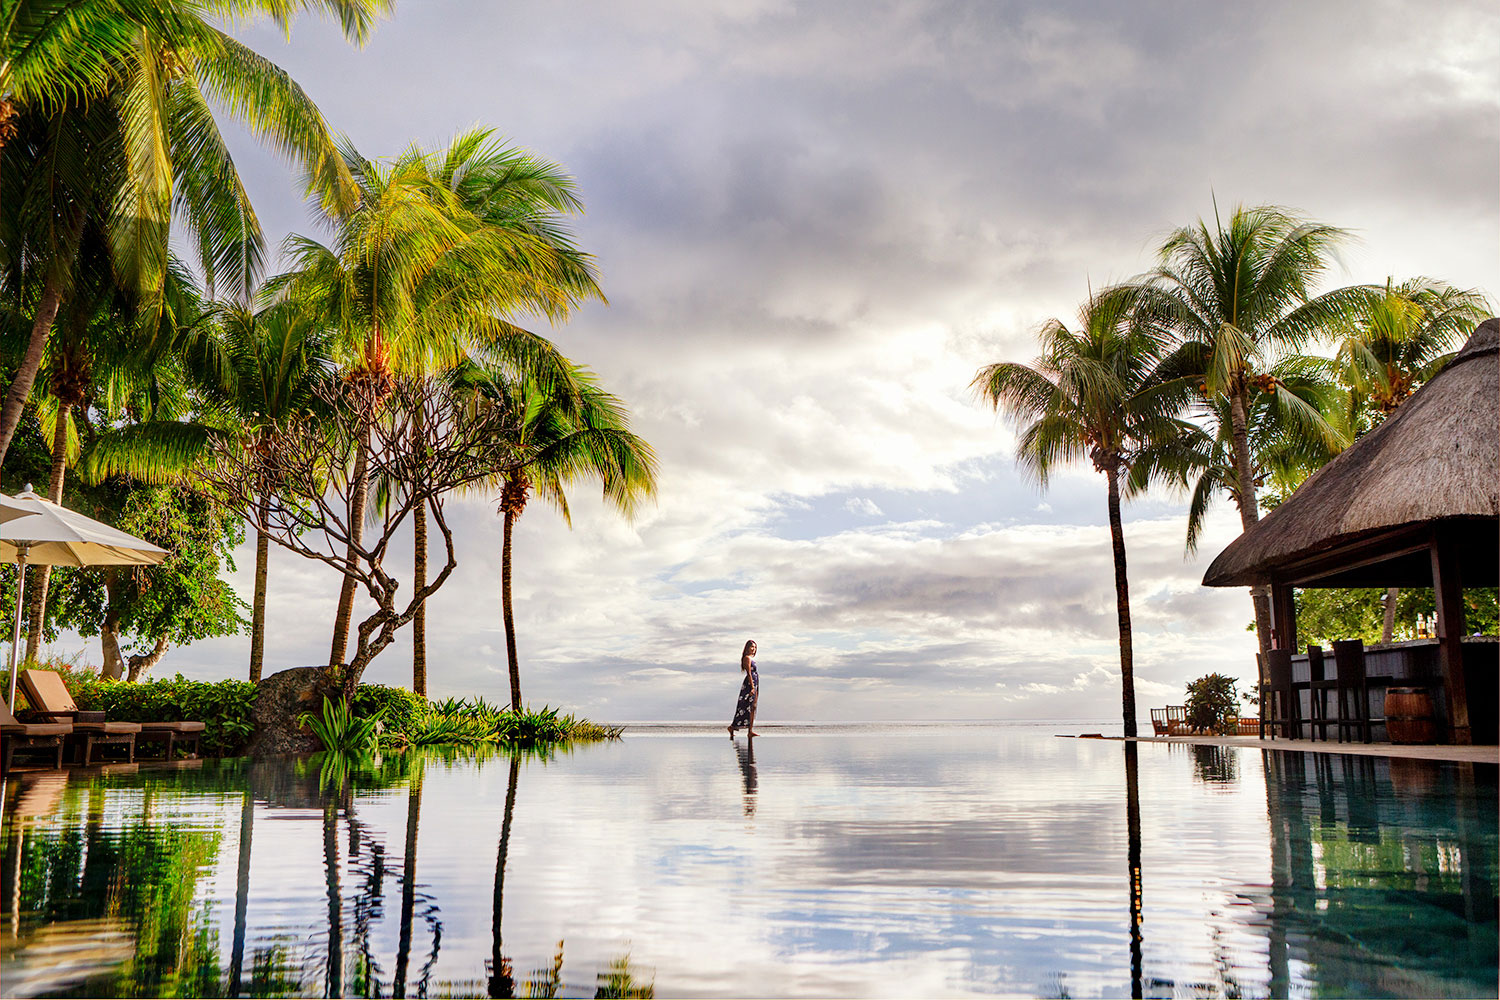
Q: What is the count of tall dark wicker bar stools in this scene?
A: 4